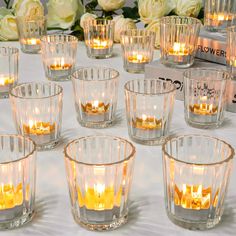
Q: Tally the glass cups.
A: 15